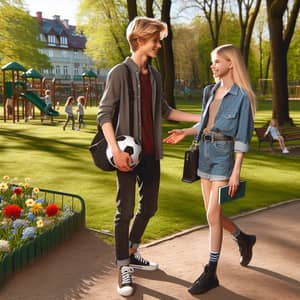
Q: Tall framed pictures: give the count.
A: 0